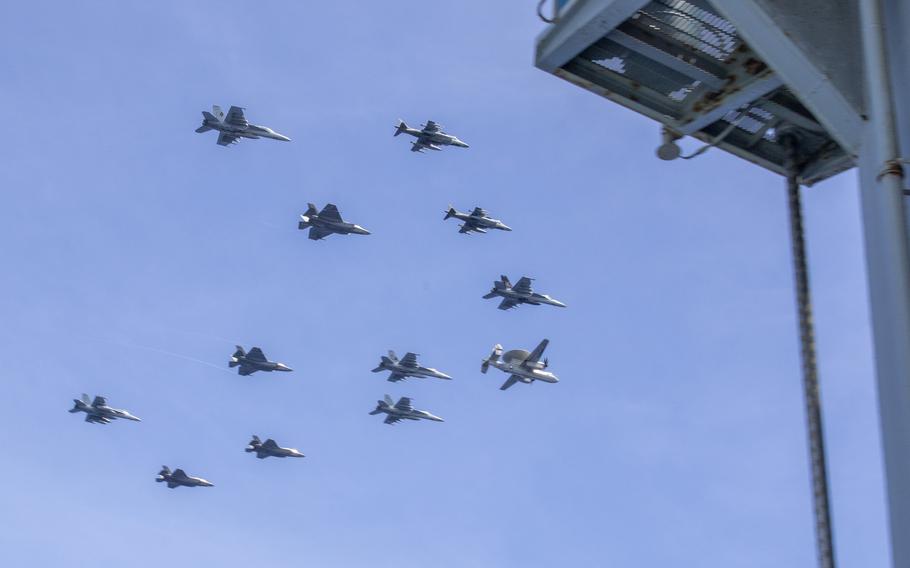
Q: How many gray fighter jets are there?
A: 11